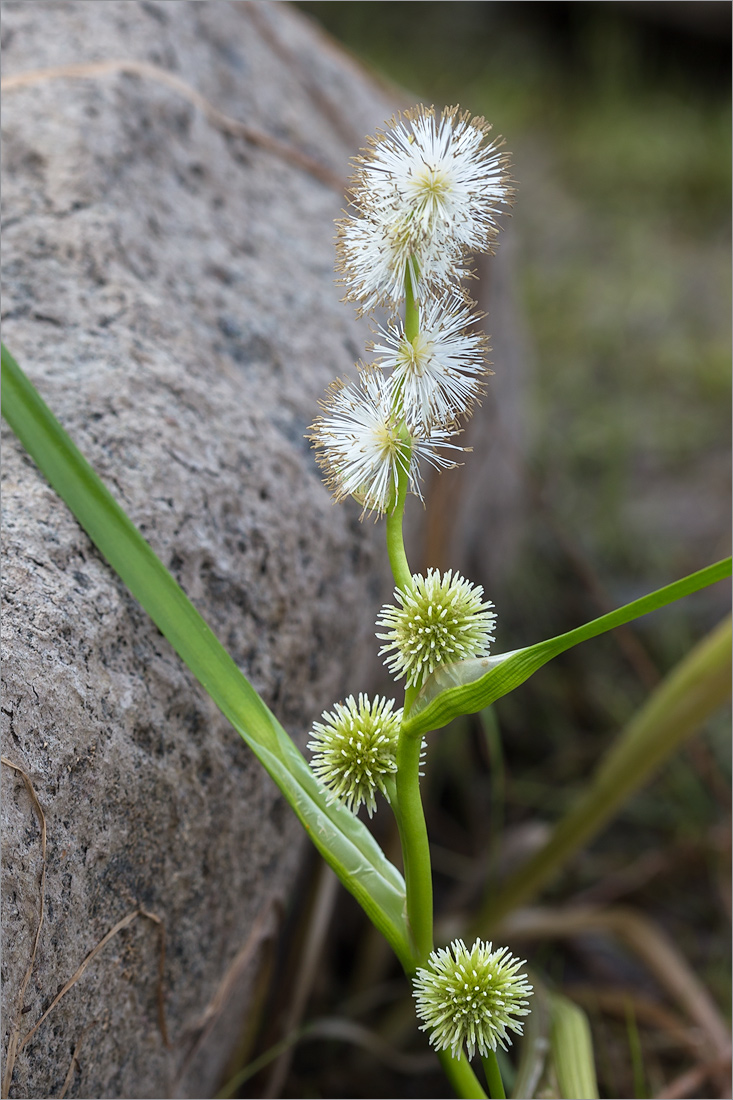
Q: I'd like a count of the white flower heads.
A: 4